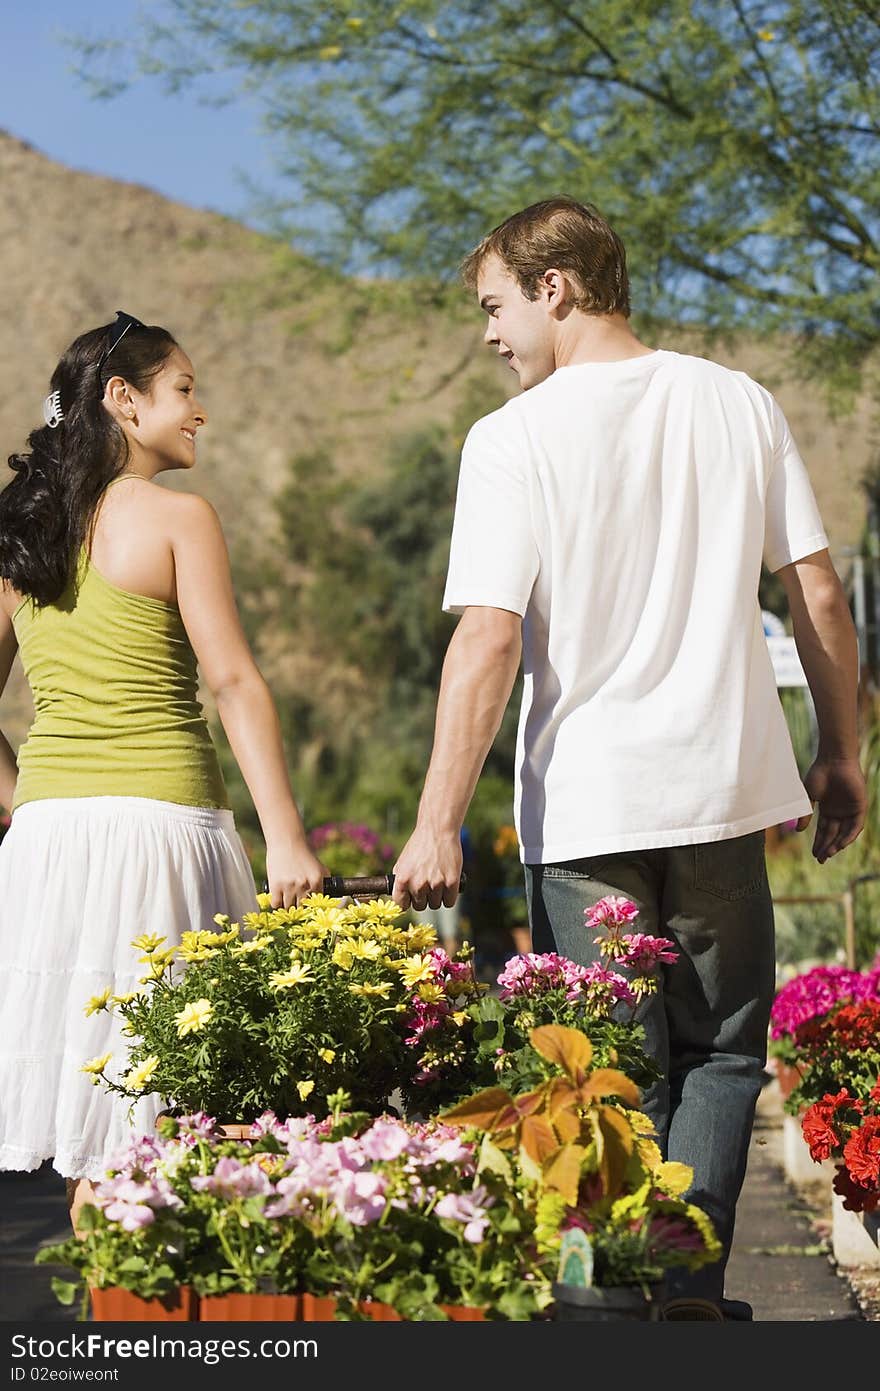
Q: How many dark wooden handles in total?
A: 1